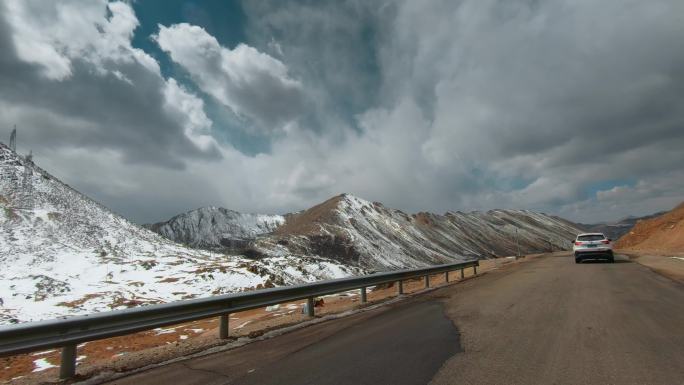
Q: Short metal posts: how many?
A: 9